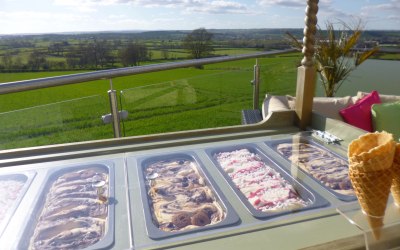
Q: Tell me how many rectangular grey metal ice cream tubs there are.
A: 5